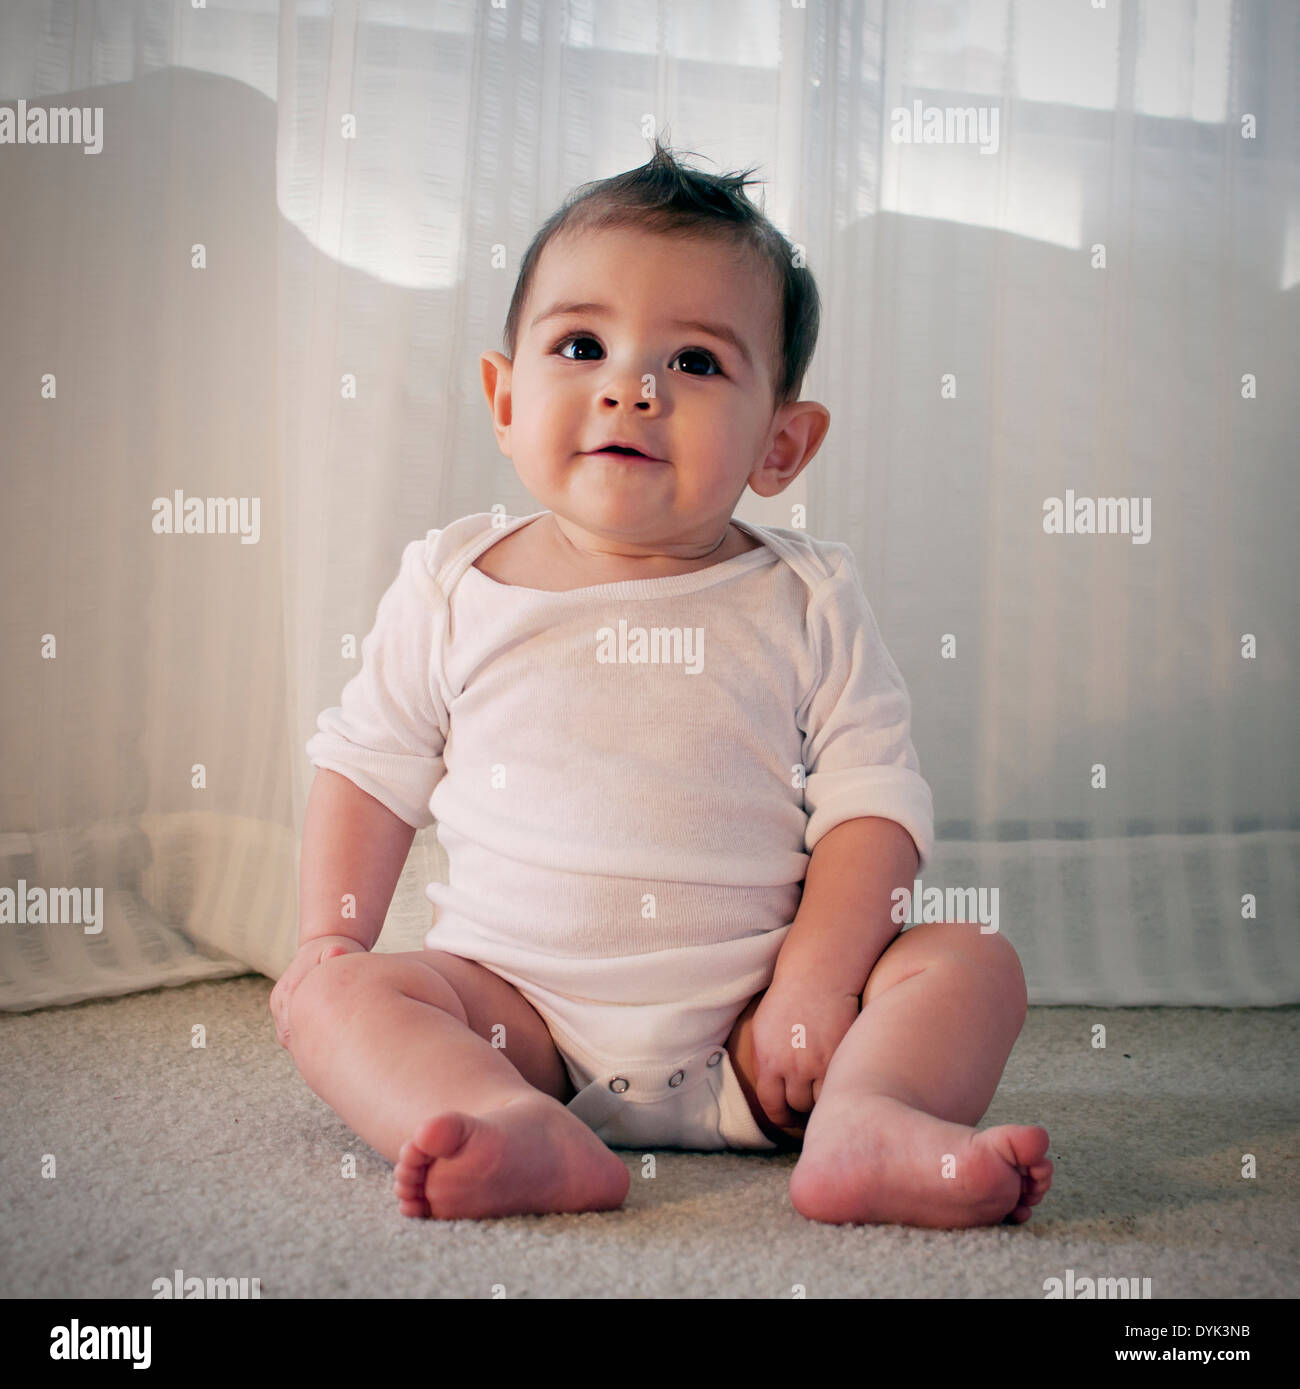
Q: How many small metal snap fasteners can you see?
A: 3